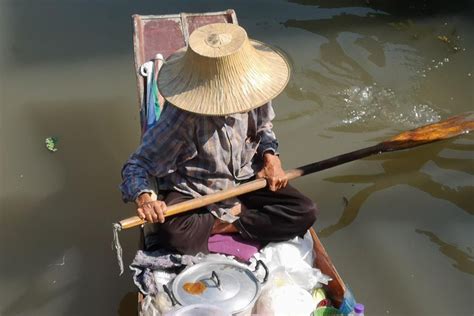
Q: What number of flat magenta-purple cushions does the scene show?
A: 1